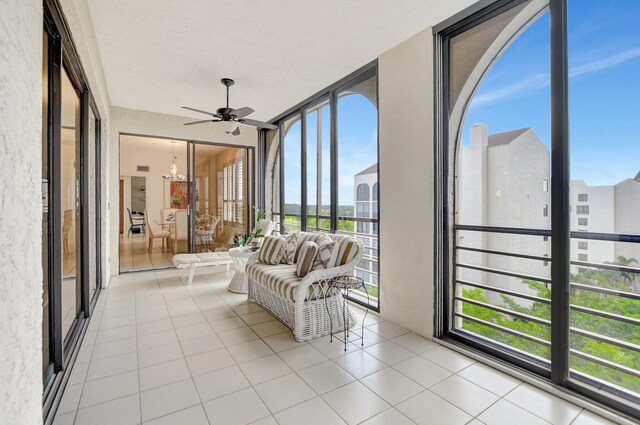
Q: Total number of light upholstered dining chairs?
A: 3